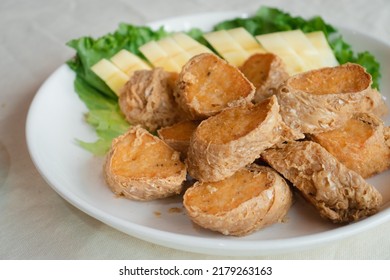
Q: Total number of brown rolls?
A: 10